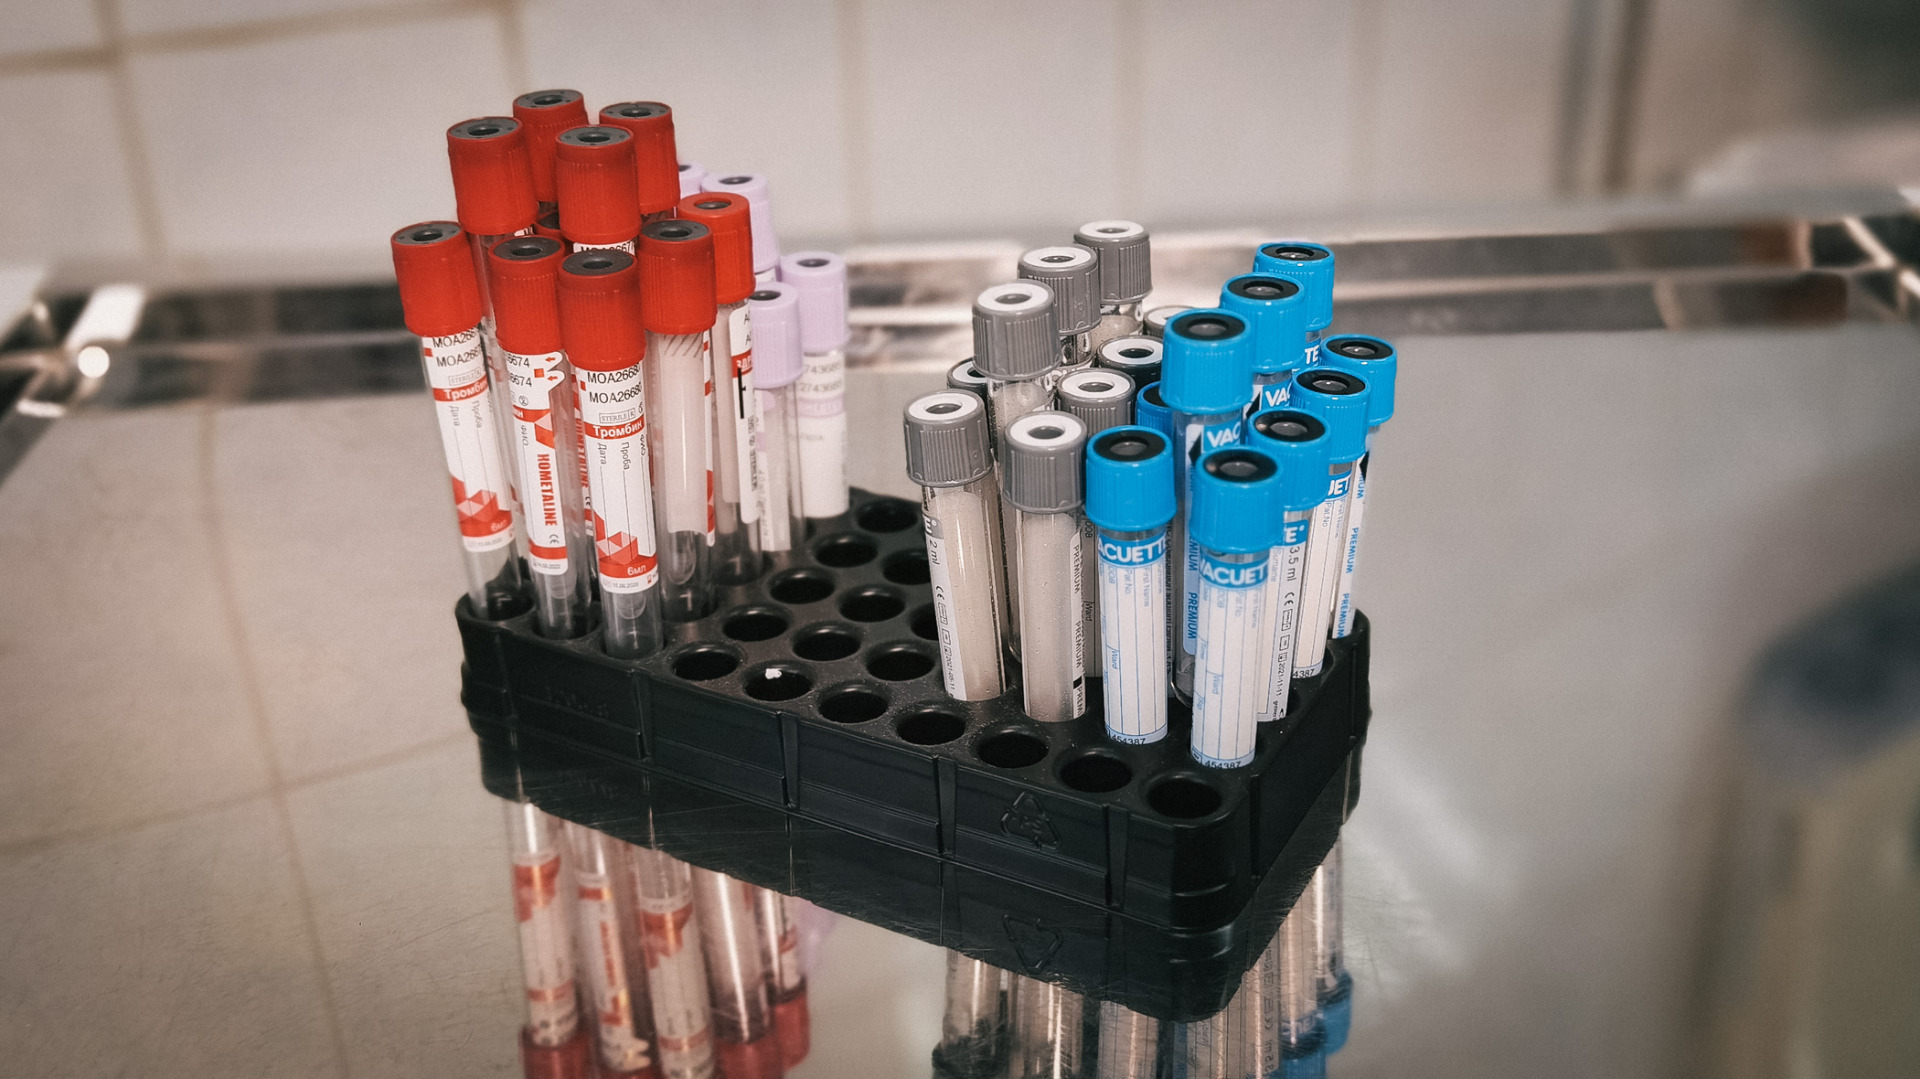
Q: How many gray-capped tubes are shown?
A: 9